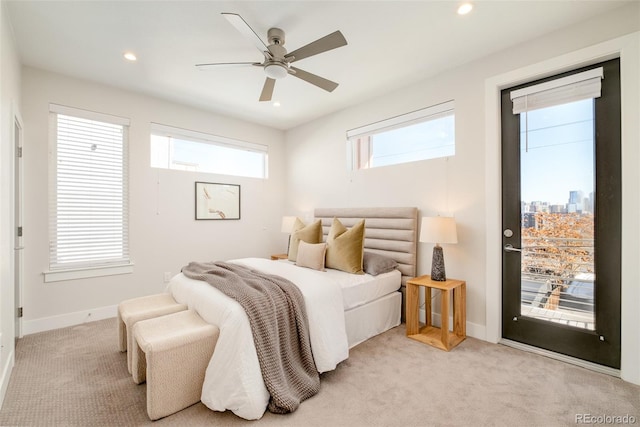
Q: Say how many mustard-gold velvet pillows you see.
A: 2